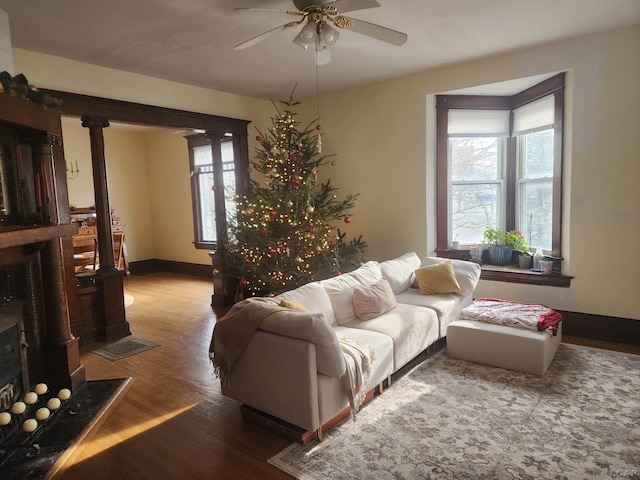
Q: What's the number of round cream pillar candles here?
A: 8